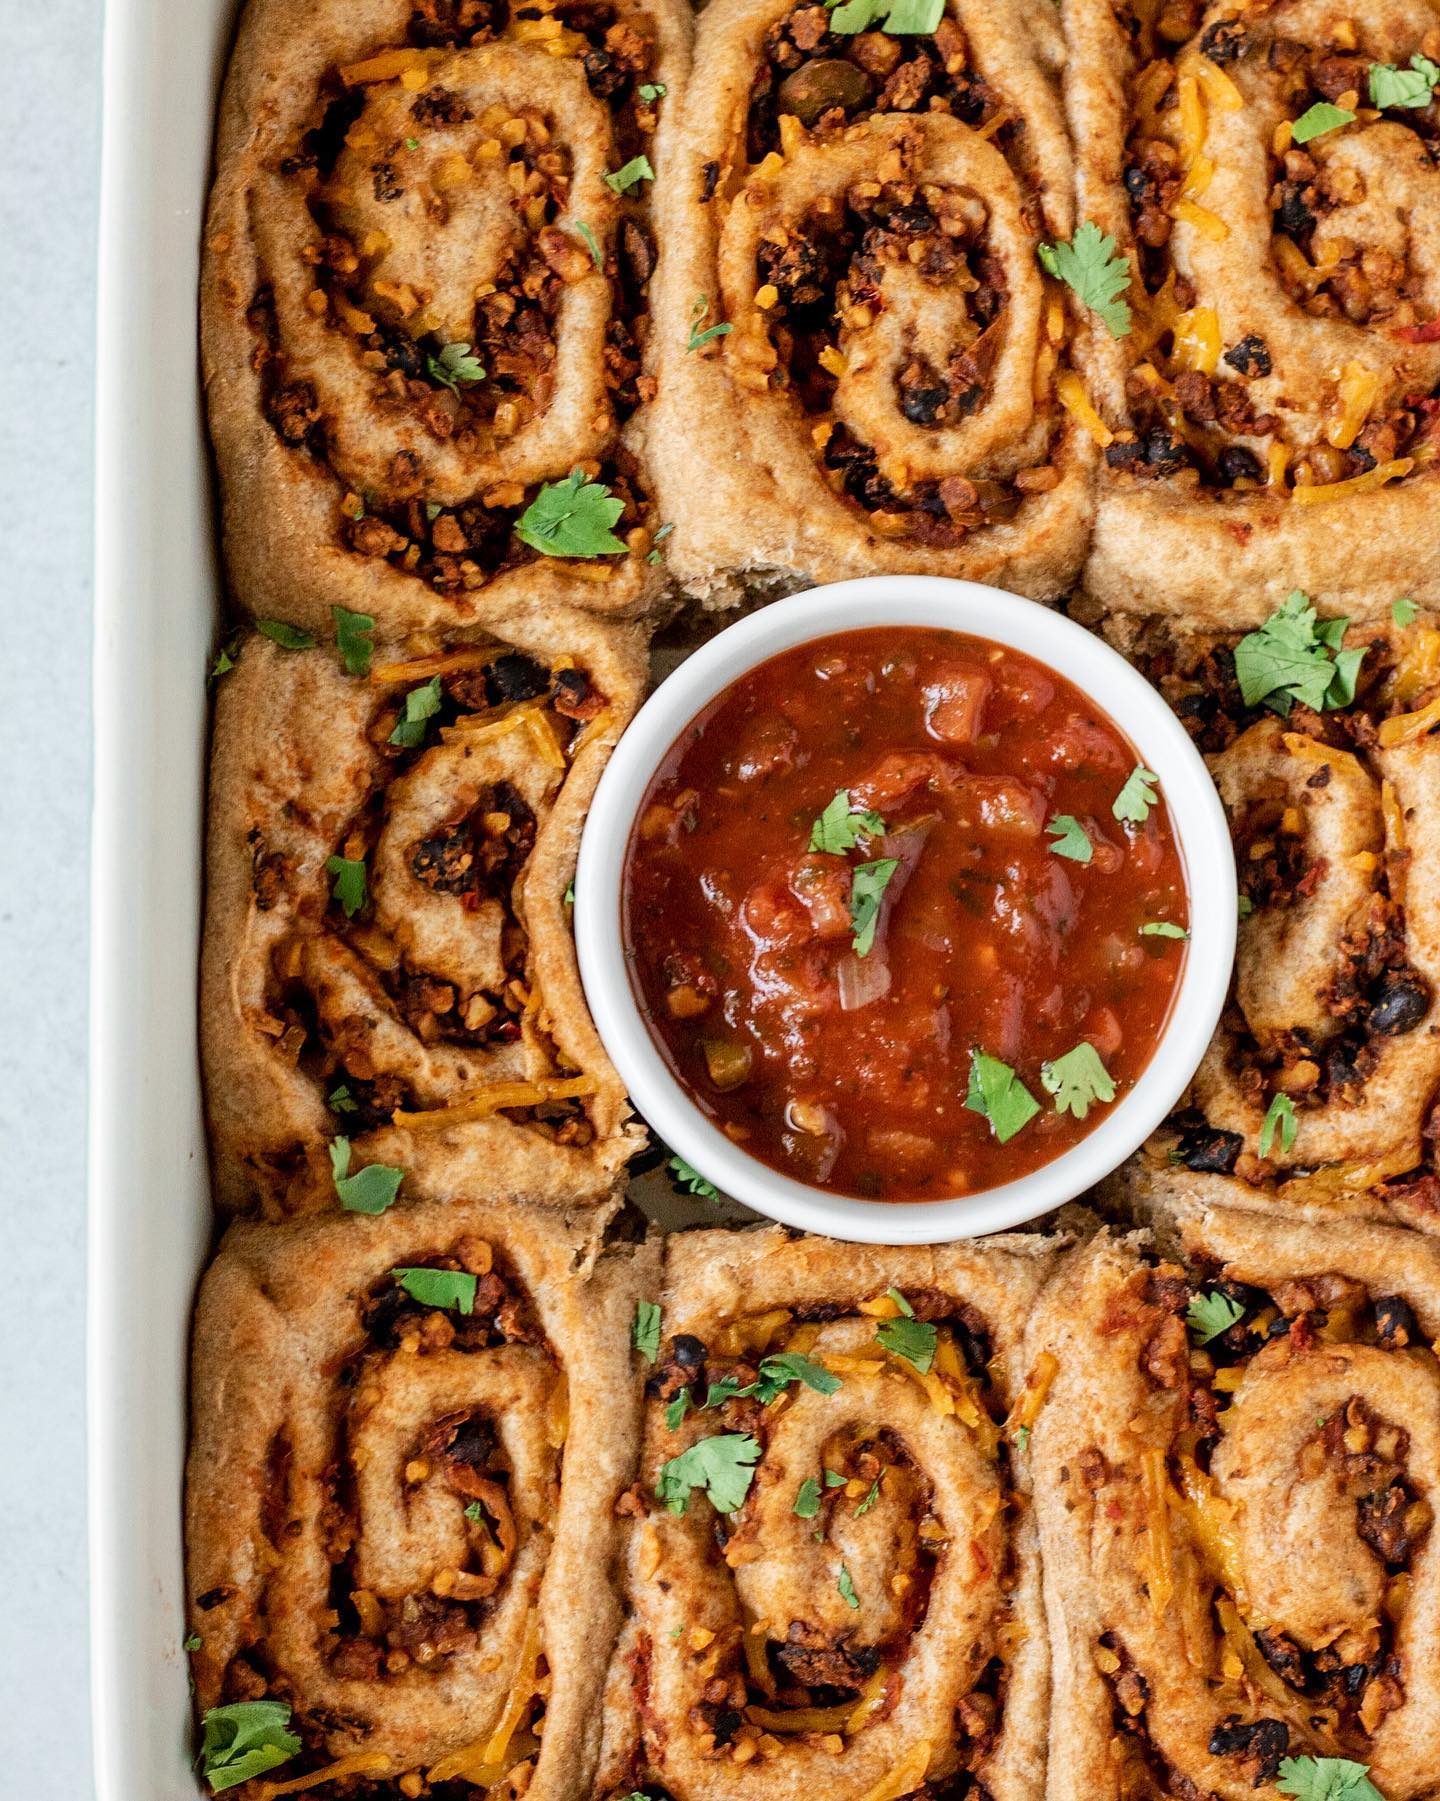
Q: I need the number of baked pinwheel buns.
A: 8